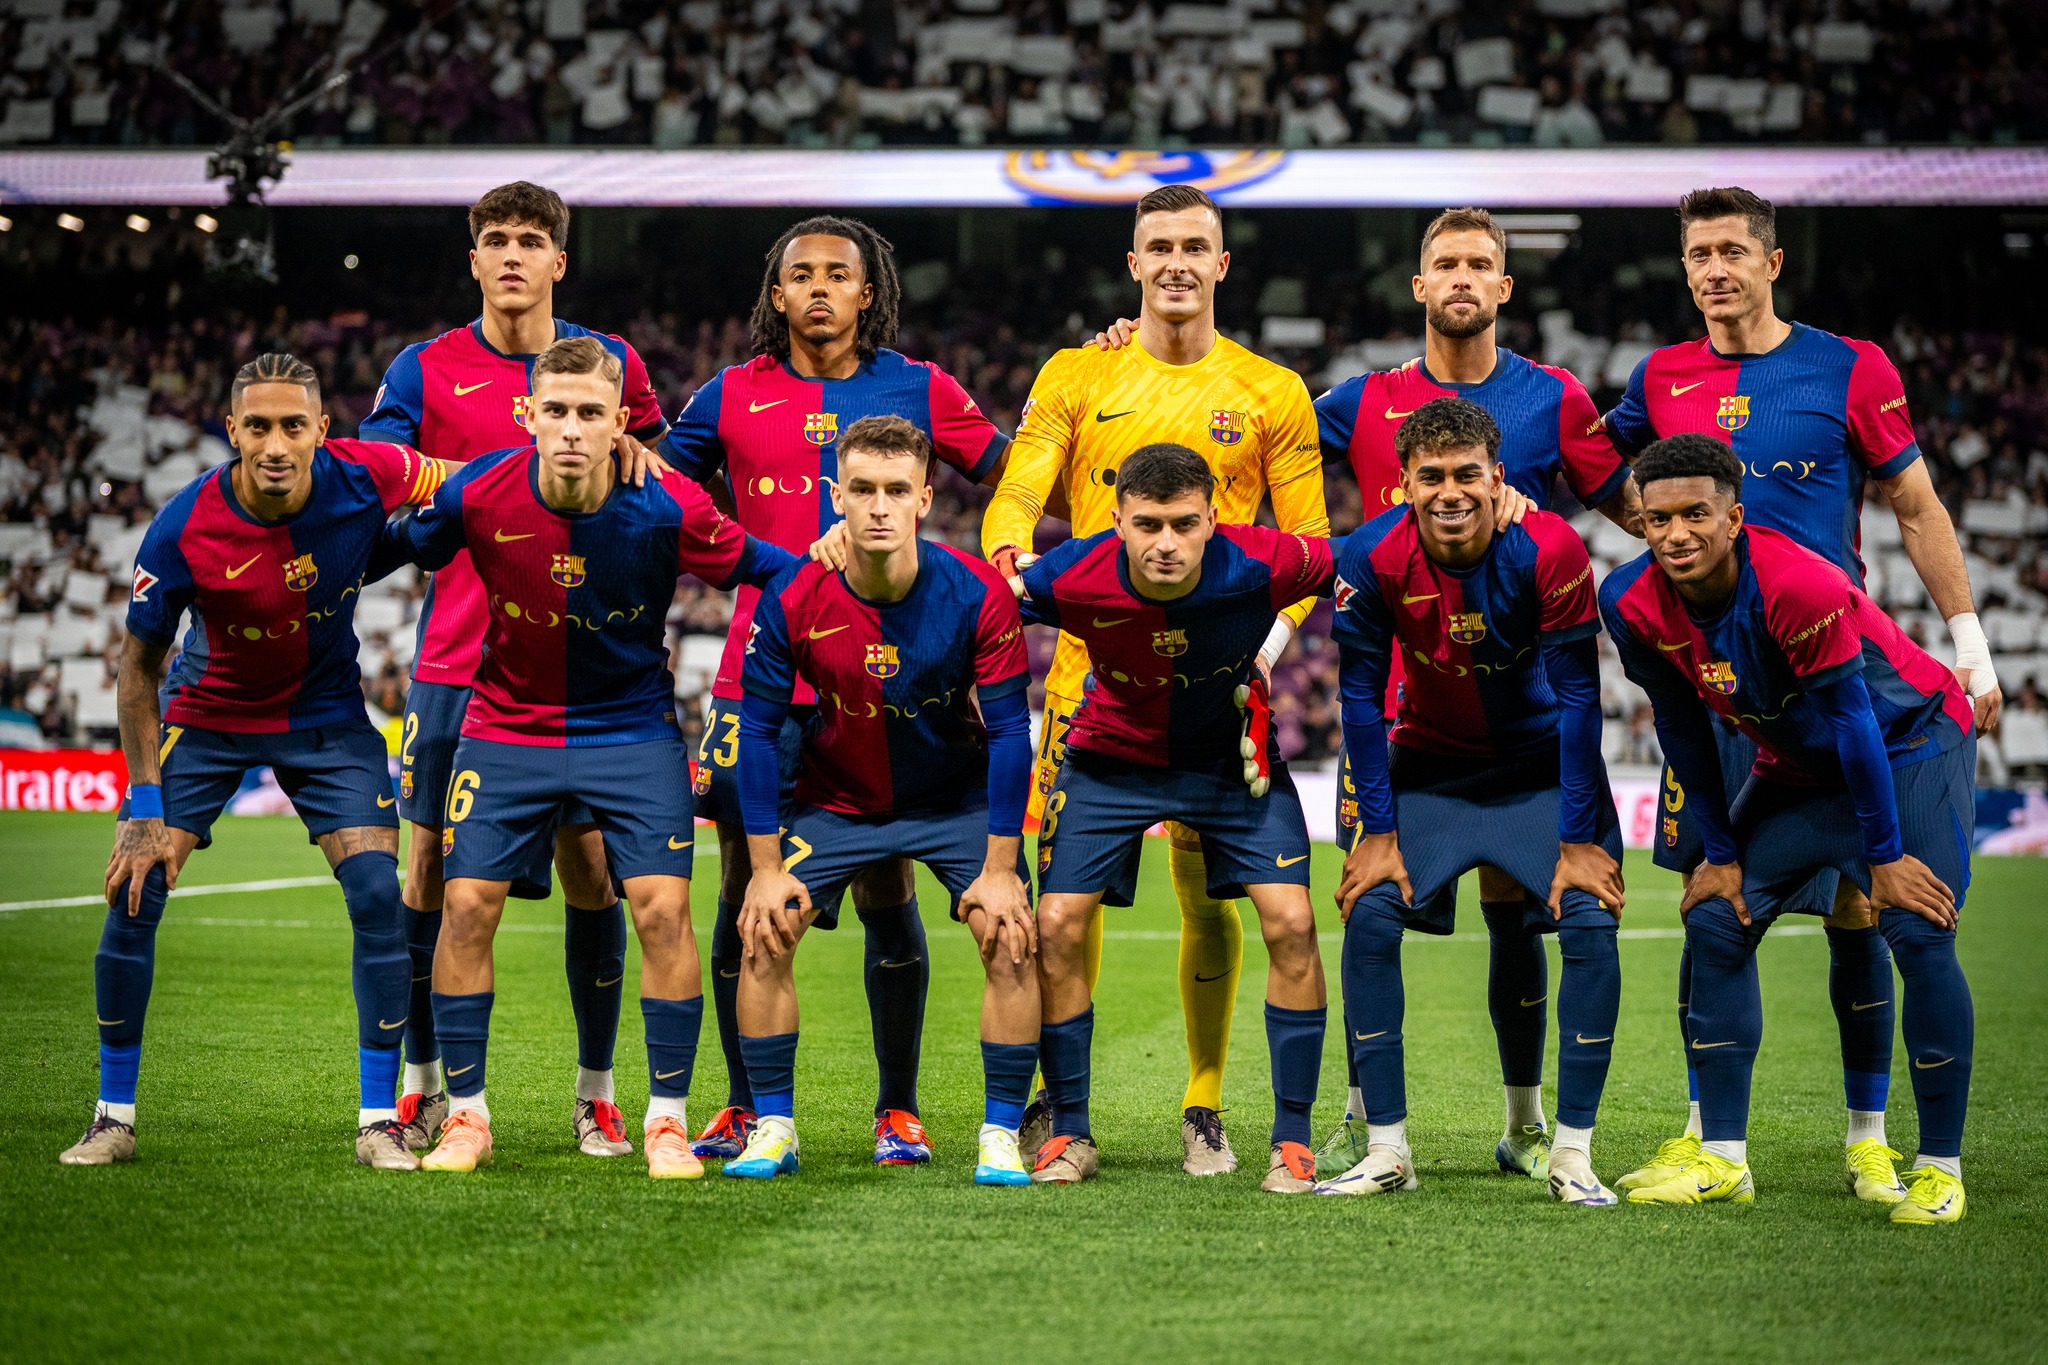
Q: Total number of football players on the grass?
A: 11